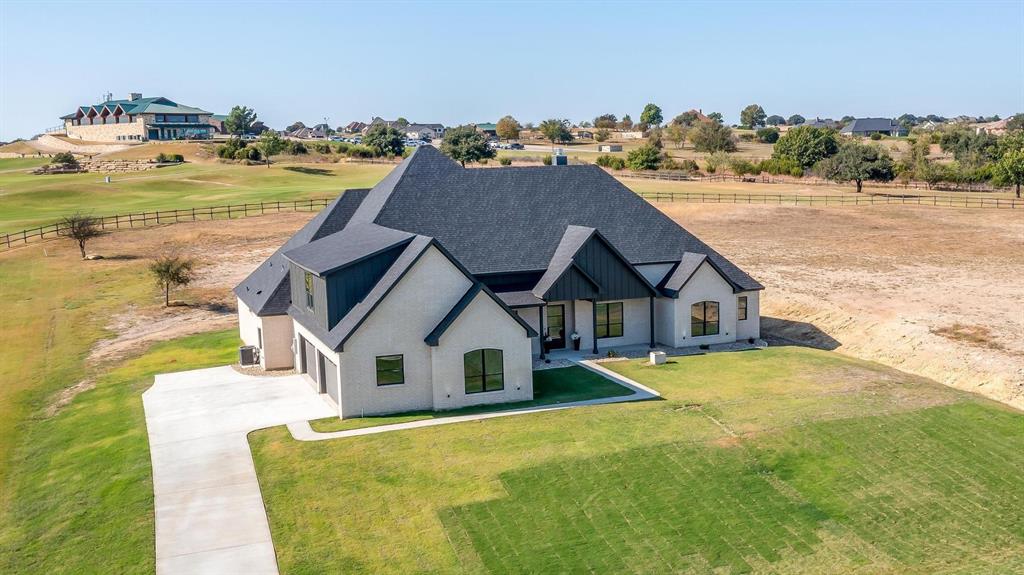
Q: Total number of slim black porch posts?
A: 3